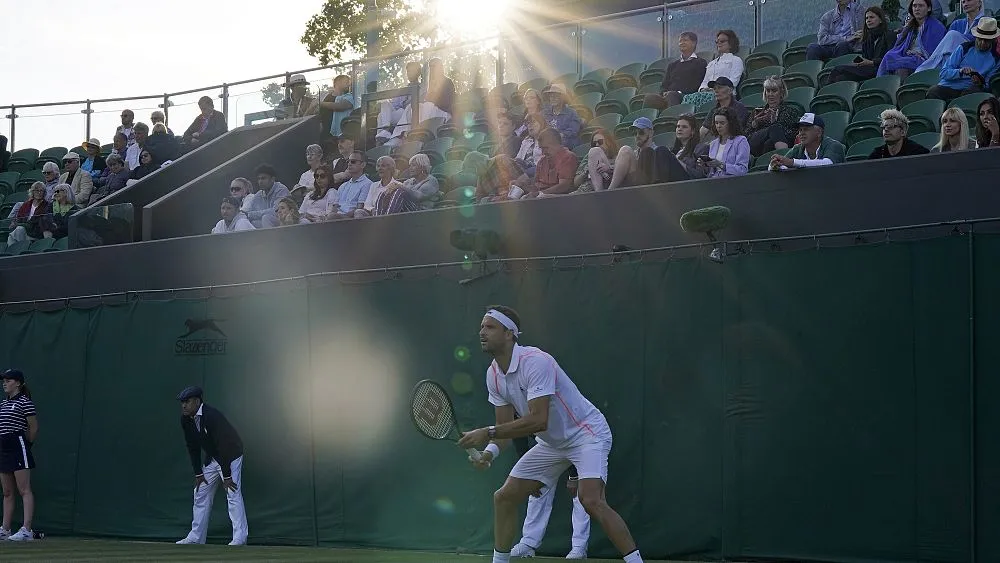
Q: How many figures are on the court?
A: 4